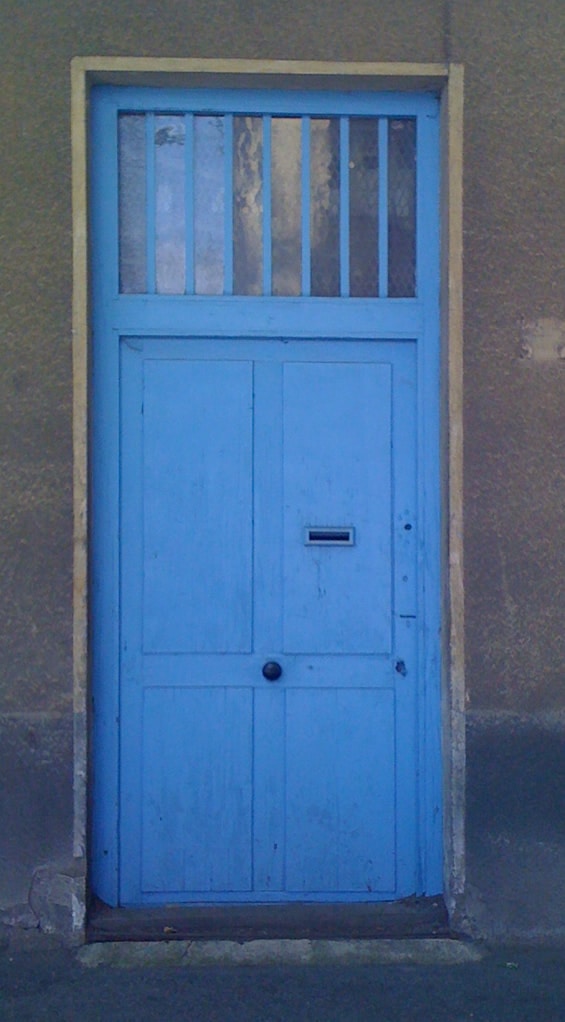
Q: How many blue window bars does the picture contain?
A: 7